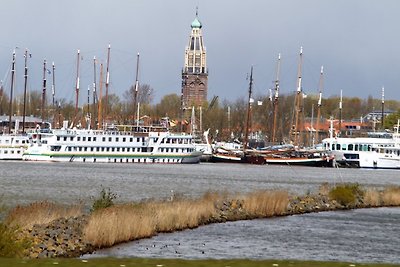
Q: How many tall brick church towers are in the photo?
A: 1